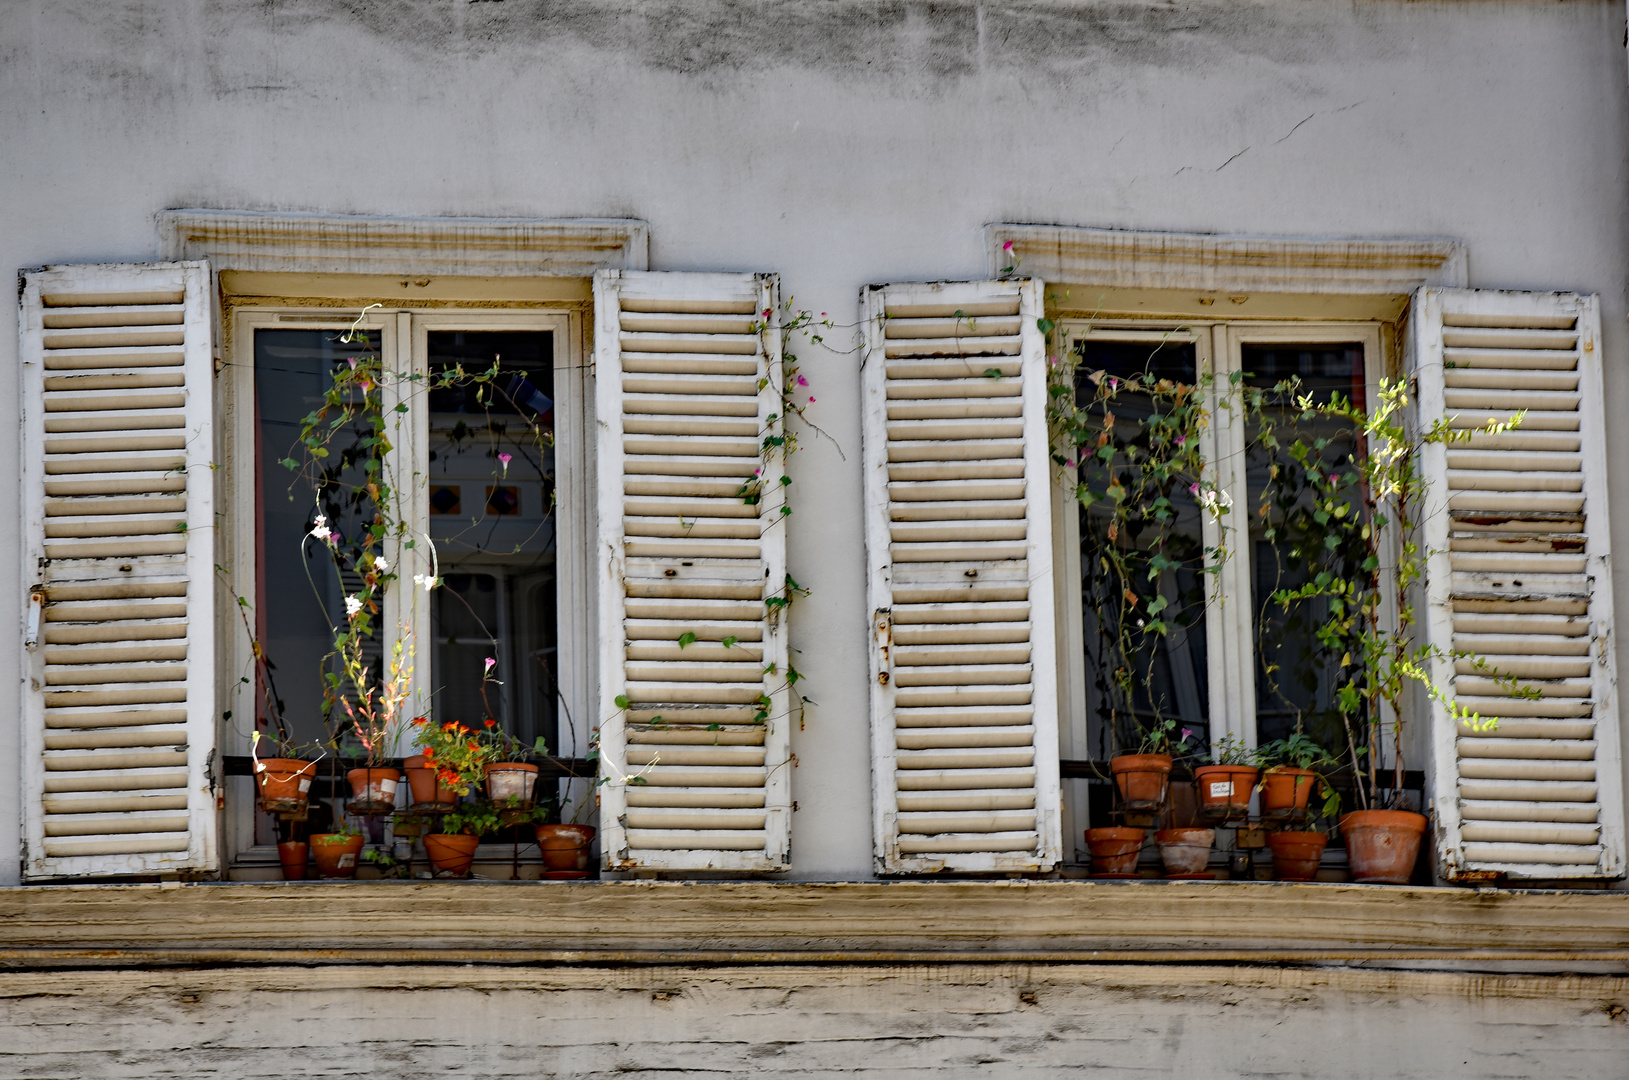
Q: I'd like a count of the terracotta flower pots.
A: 15